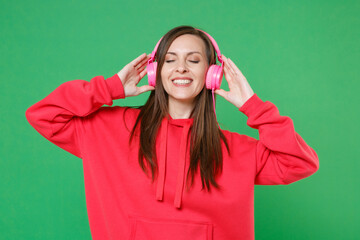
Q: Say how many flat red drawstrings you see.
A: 2